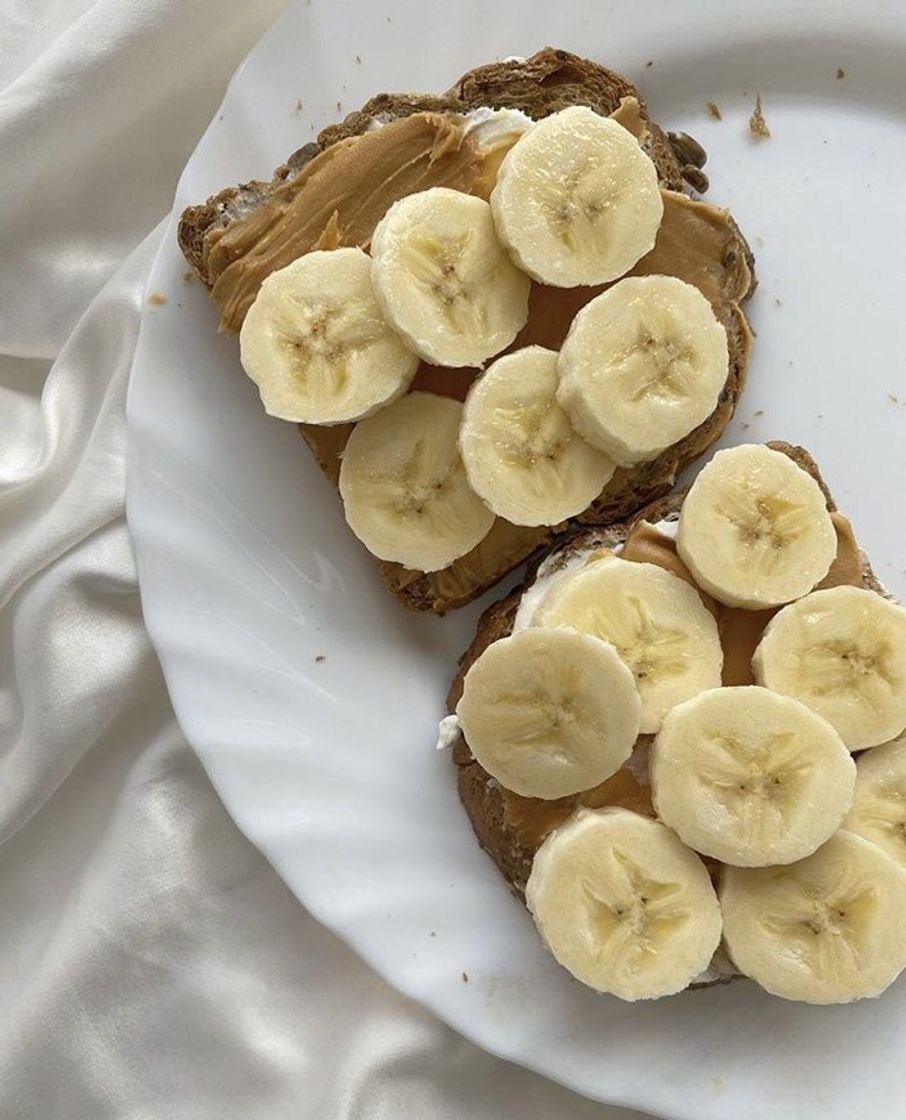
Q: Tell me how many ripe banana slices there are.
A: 14